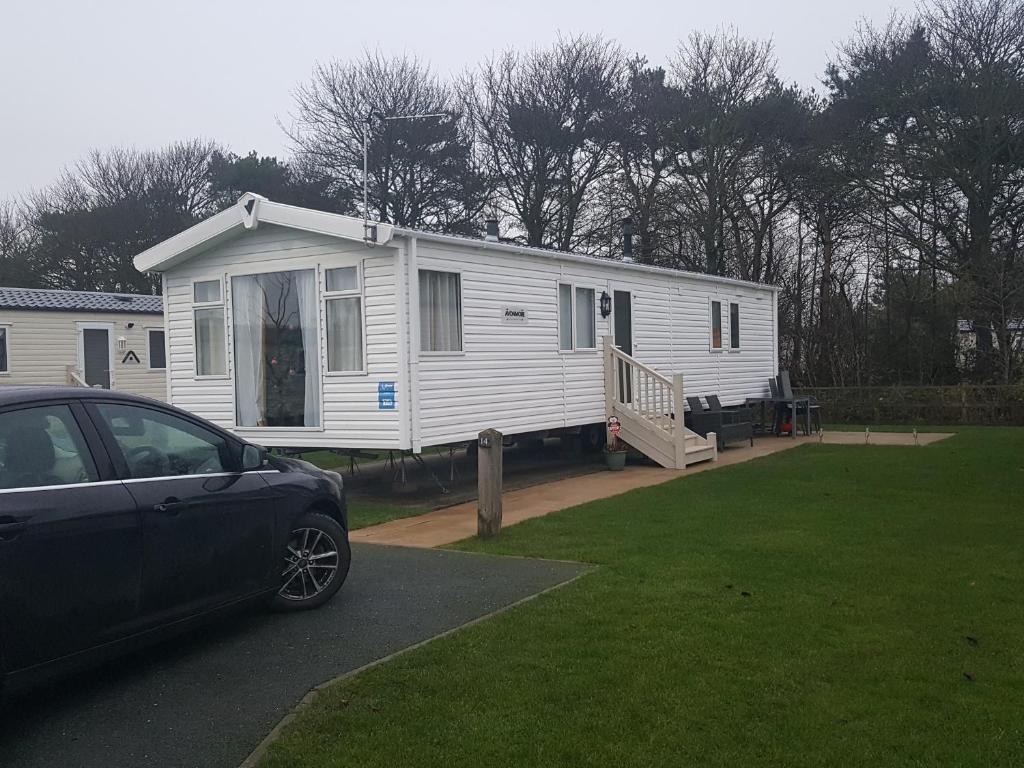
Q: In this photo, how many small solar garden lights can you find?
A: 3